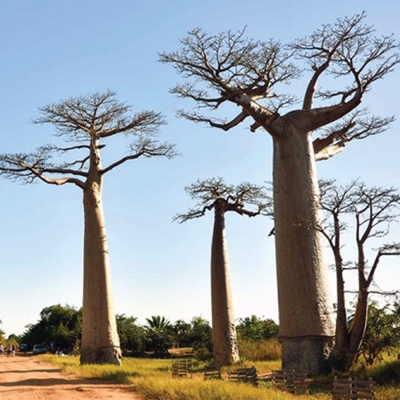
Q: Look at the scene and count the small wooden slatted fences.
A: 5